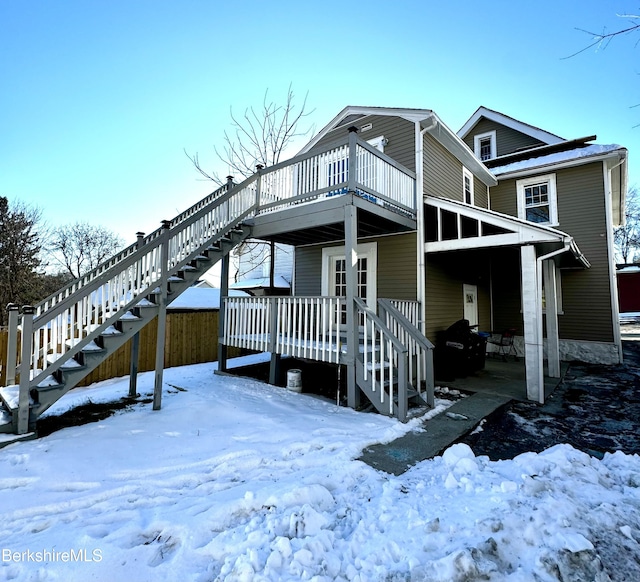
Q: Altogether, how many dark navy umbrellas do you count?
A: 0